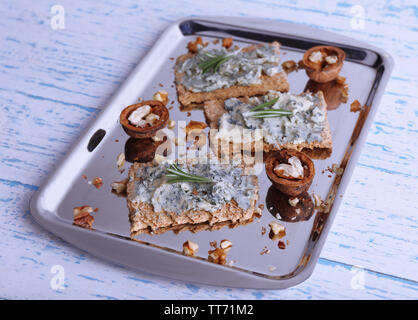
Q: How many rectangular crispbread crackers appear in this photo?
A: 3